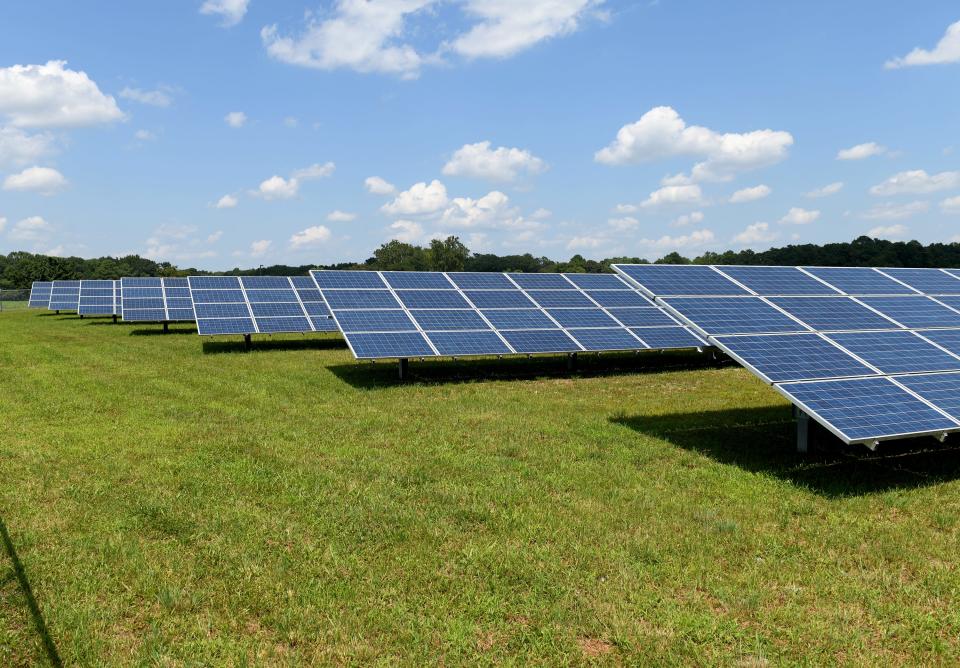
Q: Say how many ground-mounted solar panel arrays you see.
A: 7